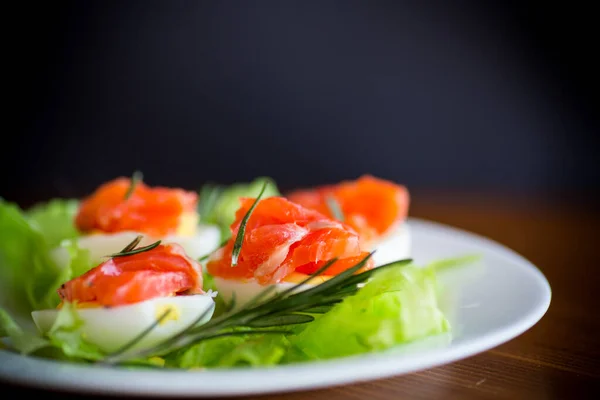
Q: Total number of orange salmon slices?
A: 4